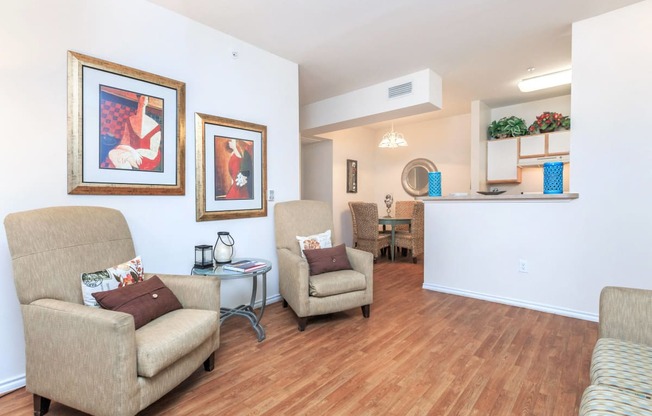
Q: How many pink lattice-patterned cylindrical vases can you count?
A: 0